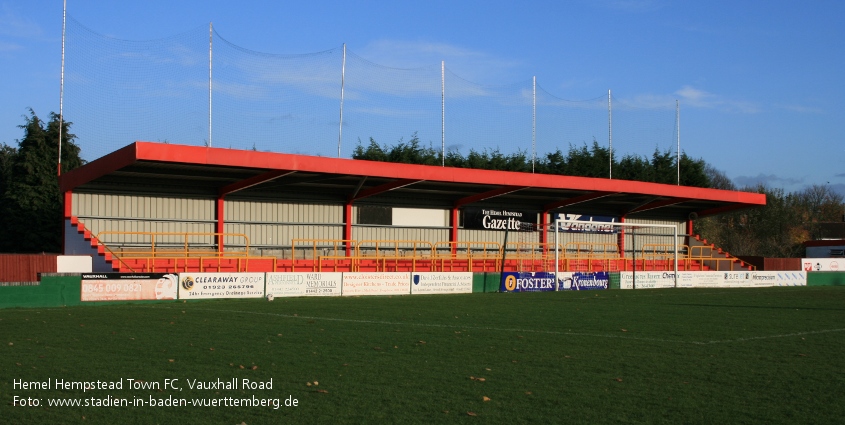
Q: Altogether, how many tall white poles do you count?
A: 7